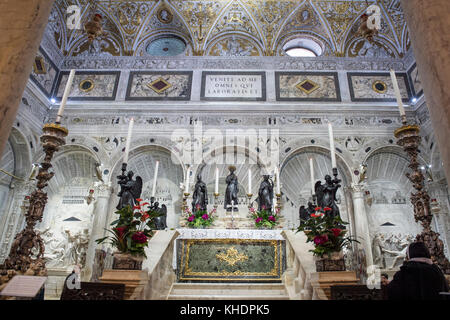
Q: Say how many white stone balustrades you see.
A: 2